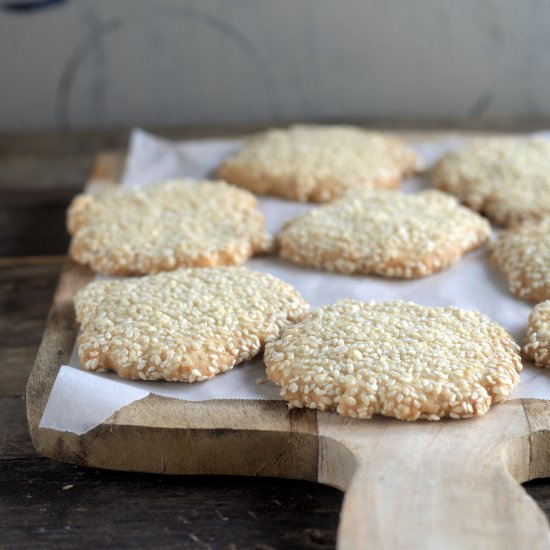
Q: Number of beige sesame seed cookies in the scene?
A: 8